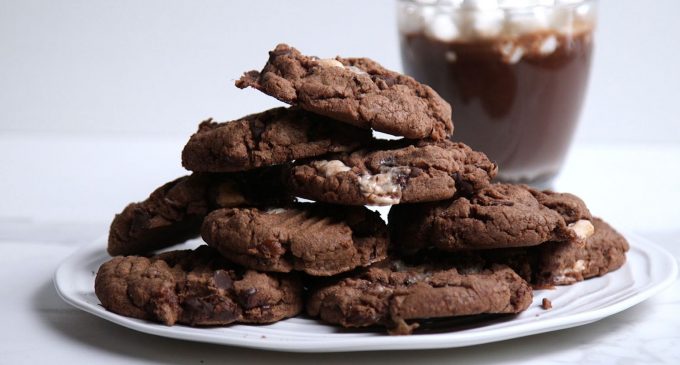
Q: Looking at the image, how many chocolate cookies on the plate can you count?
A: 9